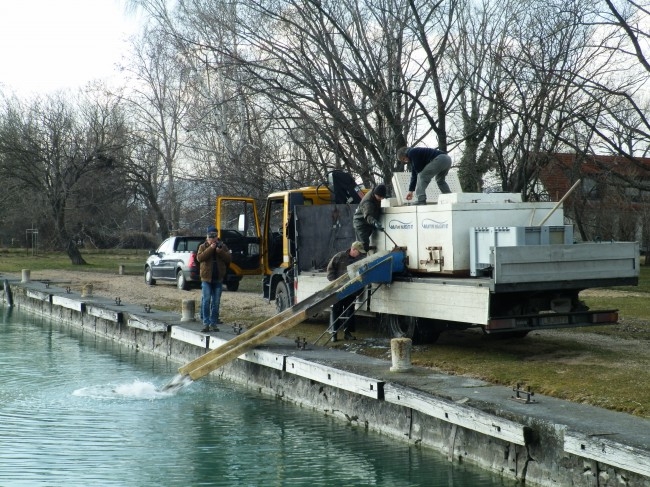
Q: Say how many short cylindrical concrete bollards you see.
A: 4